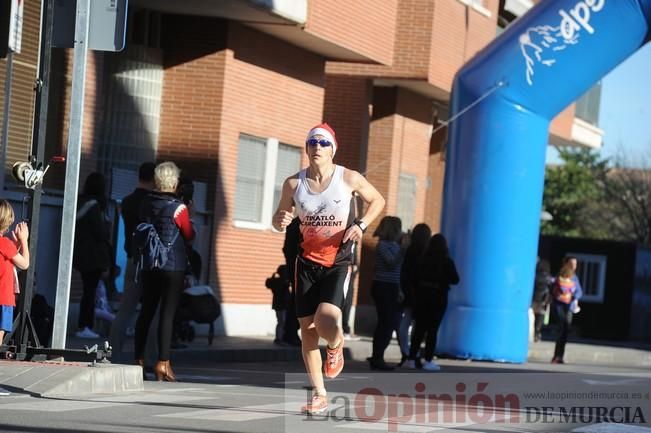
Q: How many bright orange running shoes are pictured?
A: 2